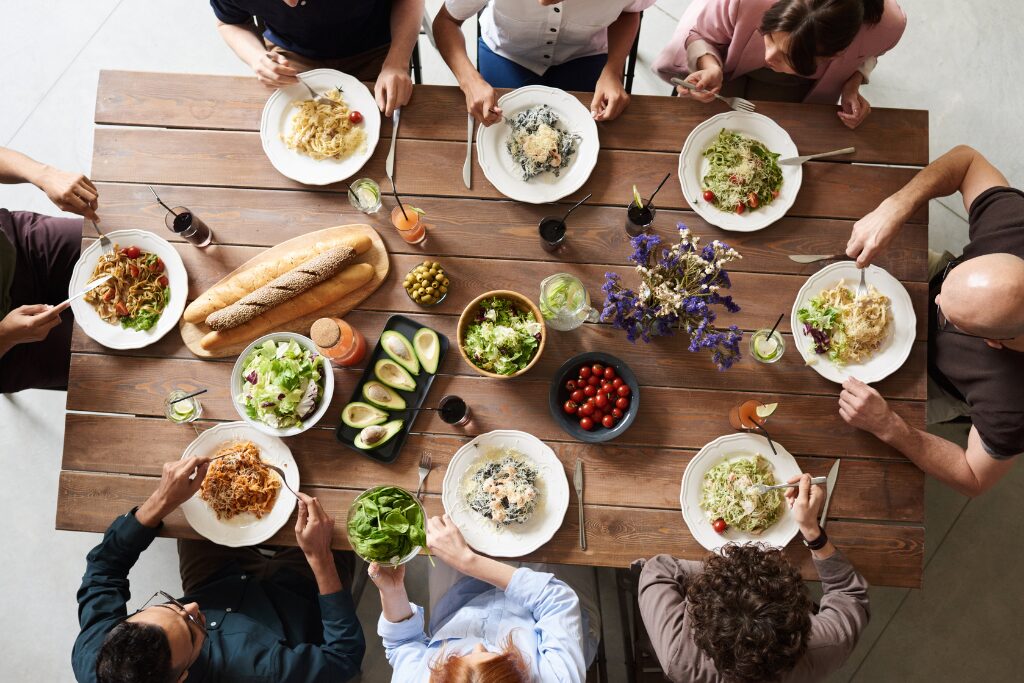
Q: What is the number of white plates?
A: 8